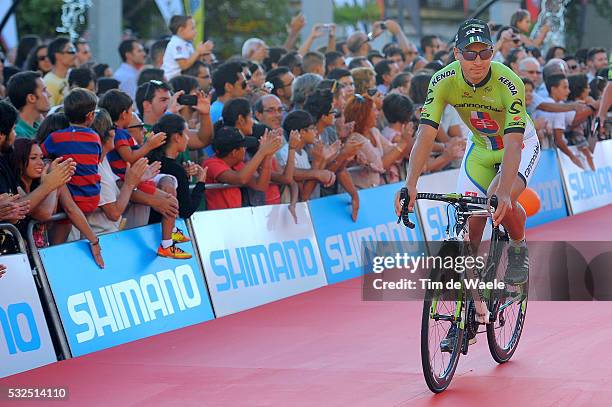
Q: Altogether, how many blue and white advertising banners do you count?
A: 7